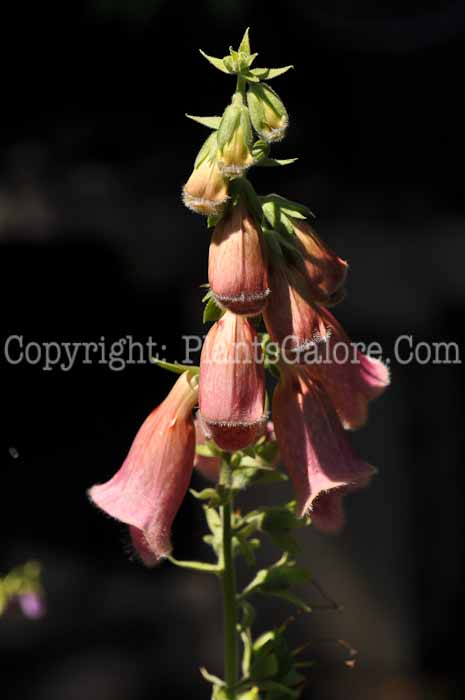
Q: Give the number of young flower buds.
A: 3